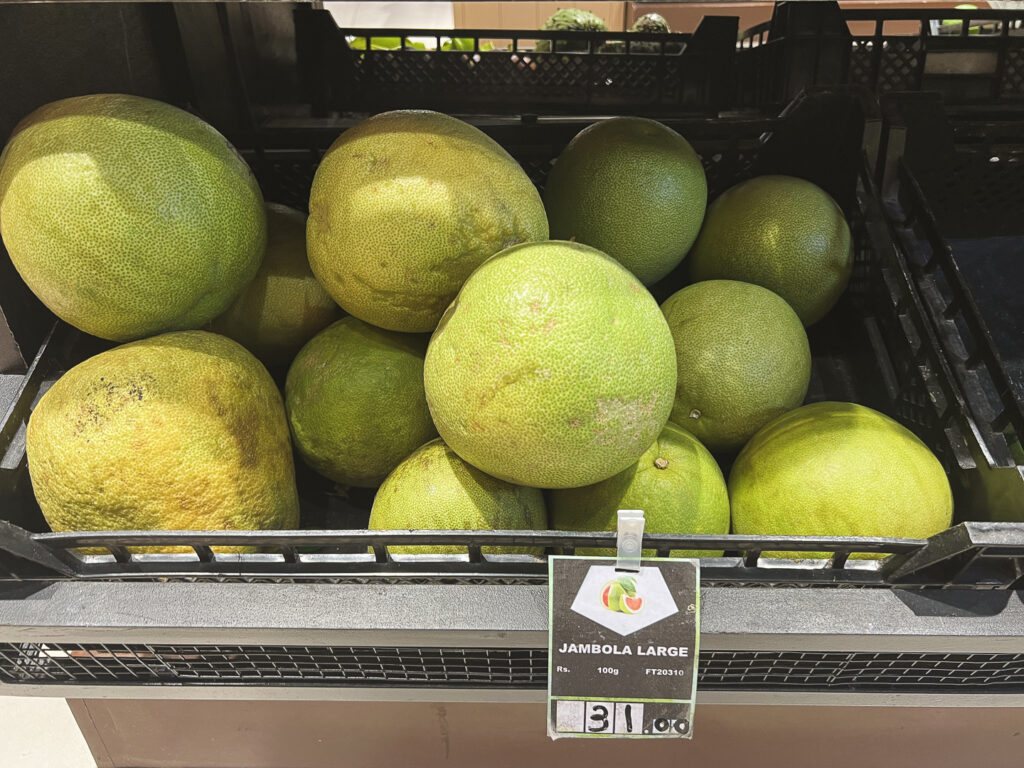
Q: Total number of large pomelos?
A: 12